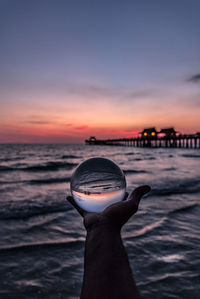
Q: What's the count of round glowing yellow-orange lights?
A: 2